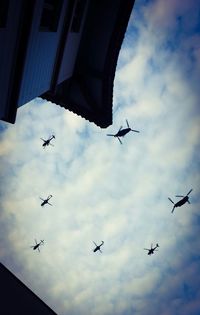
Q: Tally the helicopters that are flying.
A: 7